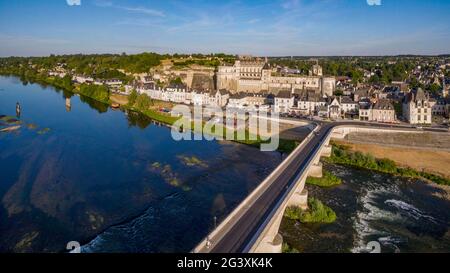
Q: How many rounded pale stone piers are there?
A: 4